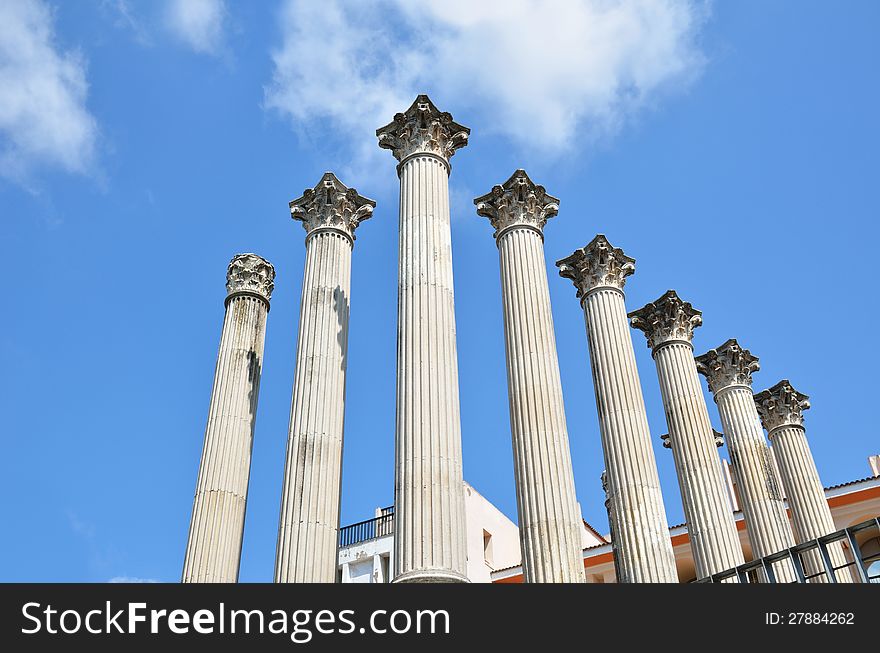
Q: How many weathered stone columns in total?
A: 8